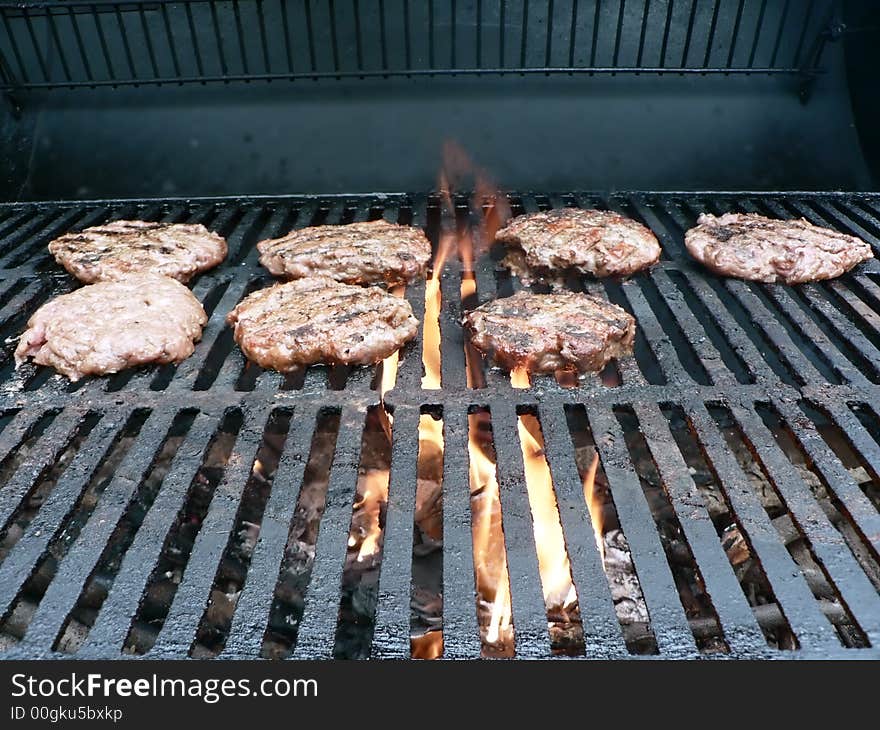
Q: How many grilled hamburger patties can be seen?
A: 7